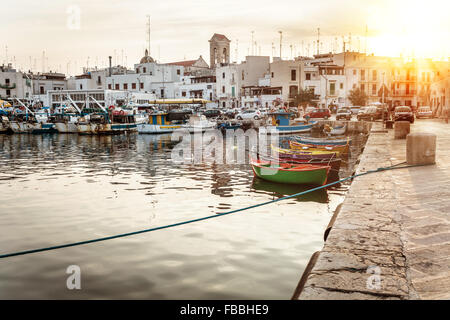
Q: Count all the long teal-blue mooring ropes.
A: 1